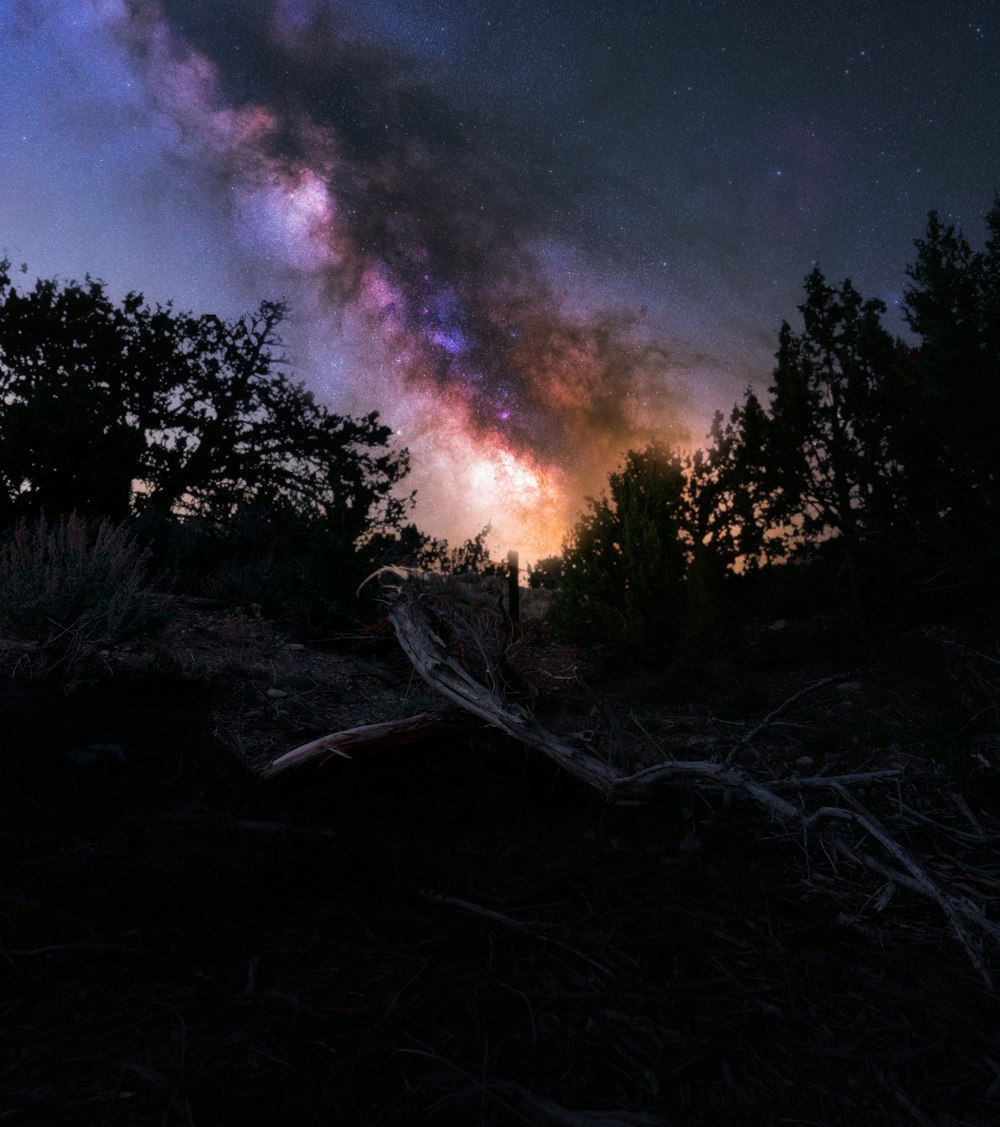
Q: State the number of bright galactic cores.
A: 1